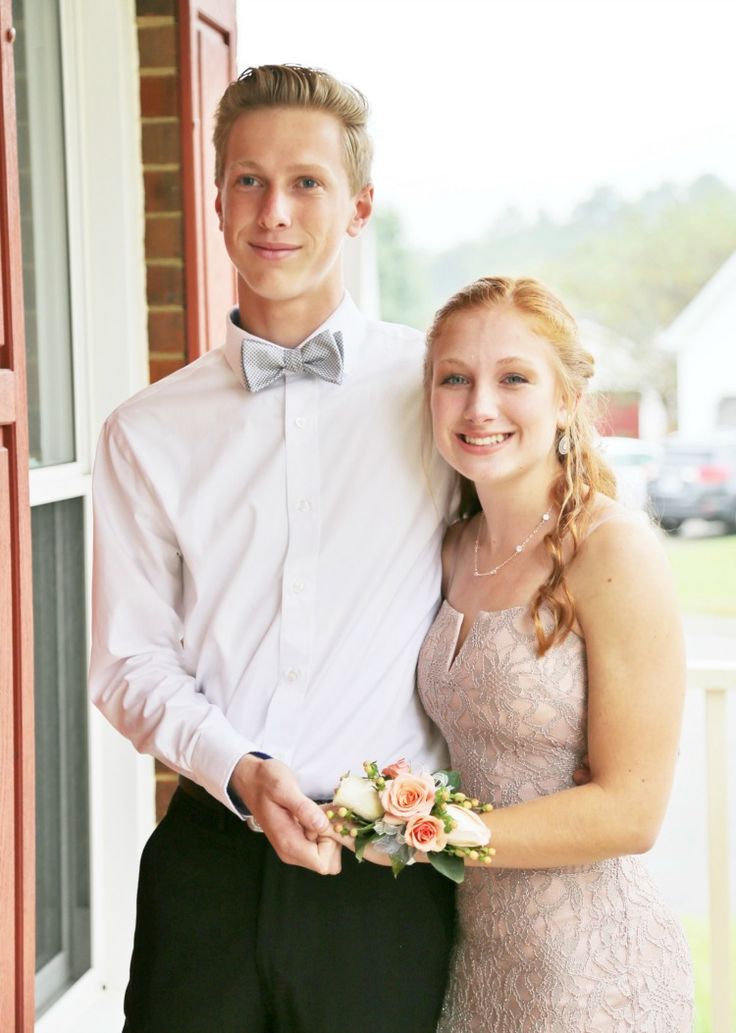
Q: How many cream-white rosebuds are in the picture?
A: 2